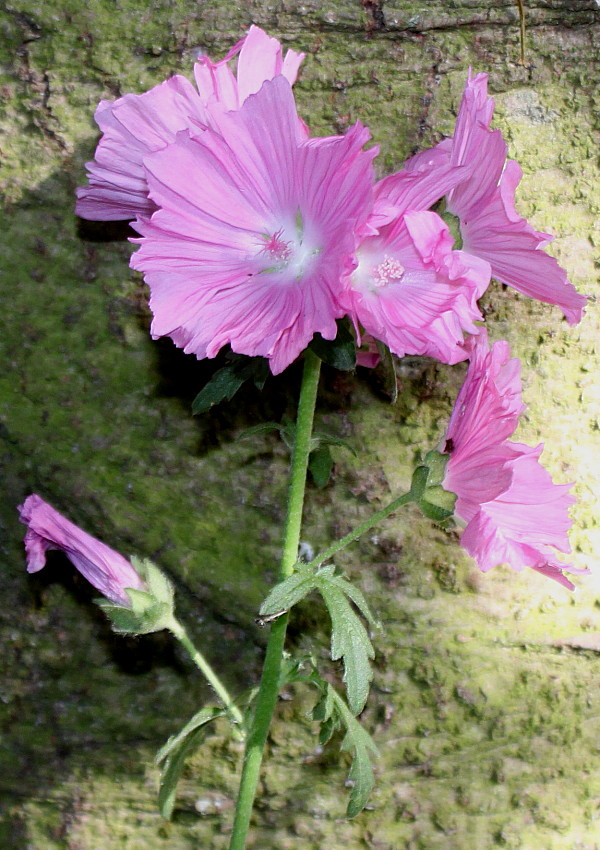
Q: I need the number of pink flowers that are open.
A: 5